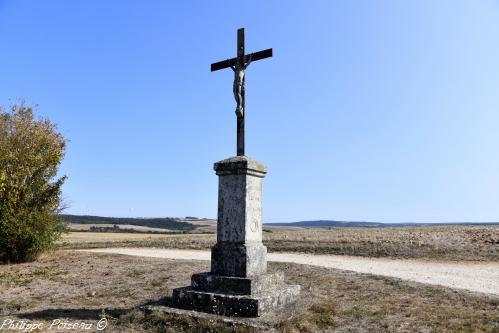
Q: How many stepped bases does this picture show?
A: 2